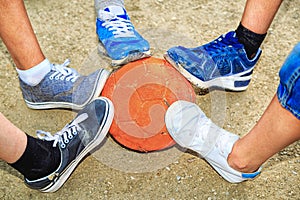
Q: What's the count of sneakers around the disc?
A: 5